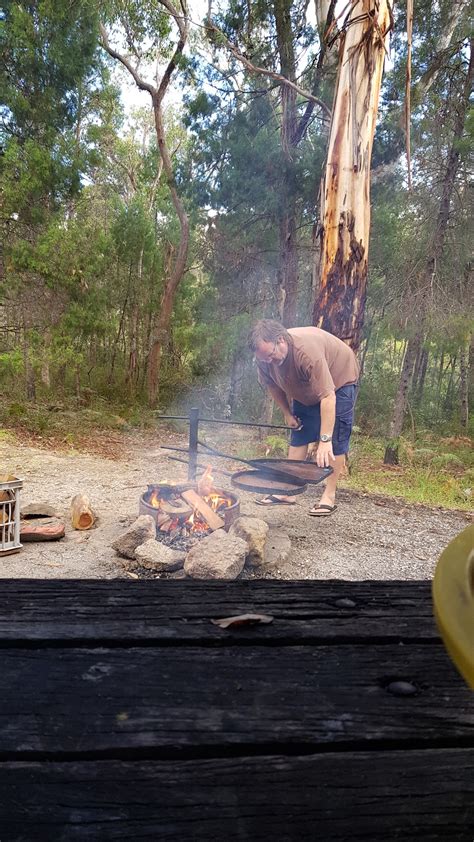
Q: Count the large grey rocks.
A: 4